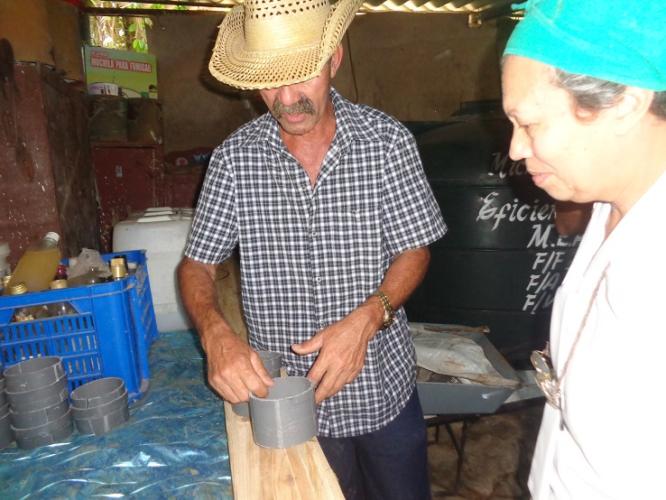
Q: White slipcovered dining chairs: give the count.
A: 0